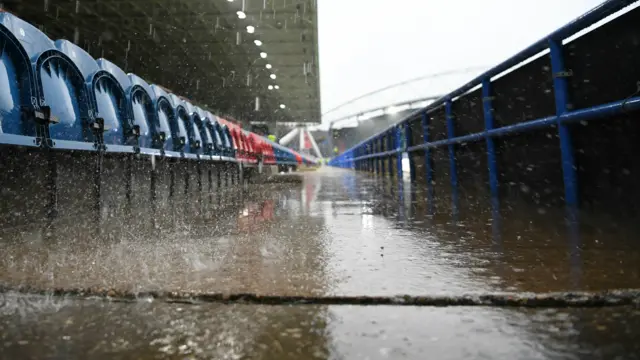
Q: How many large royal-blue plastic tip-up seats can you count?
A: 10